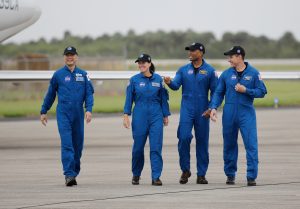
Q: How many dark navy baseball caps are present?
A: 4